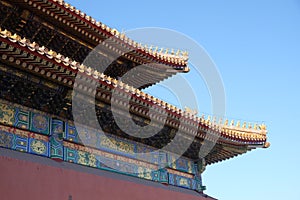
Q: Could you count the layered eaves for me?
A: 2